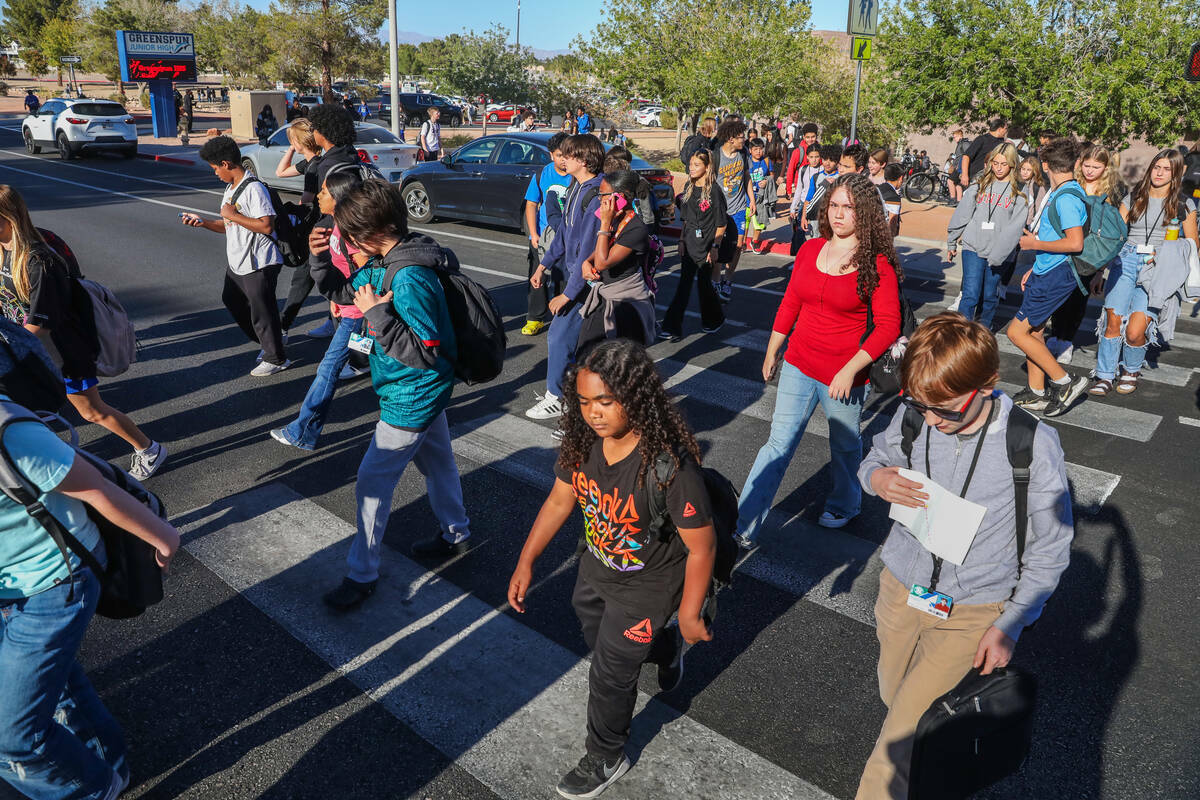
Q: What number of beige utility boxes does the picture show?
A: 1